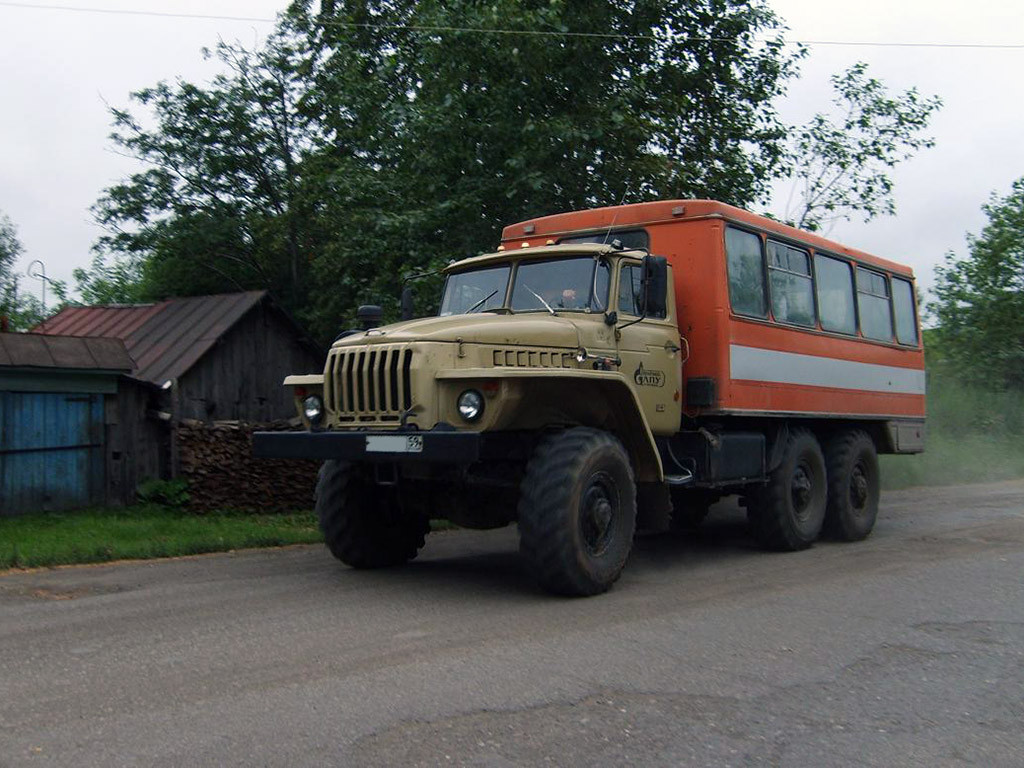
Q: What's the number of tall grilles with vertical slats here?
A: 1